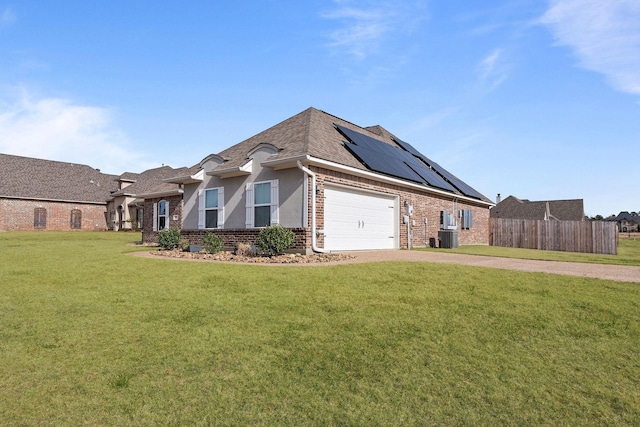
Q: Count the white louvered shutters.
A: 6